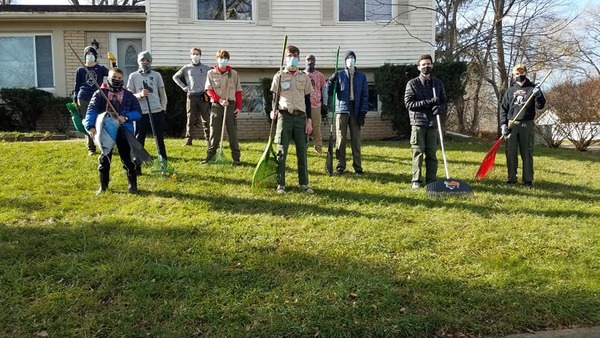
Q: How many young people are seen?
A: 10